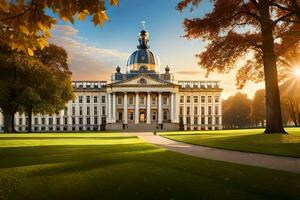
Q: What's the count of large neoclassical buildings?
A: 1